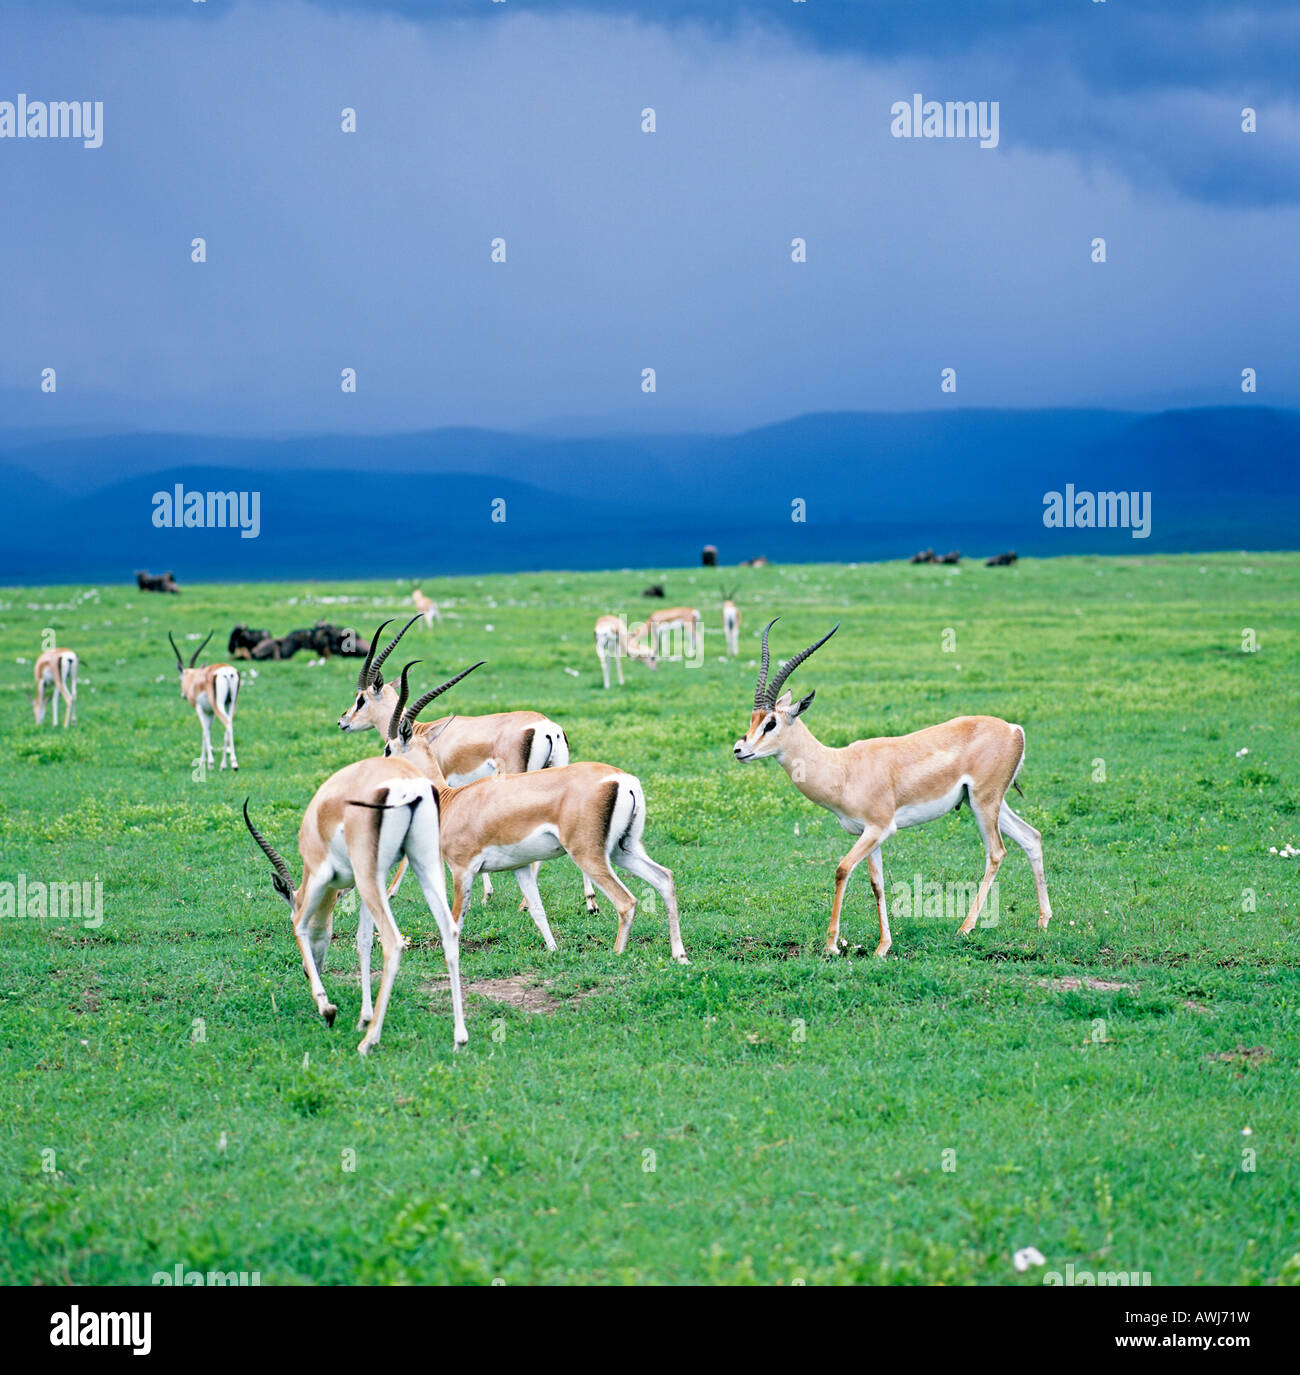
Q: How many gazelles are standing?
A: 10